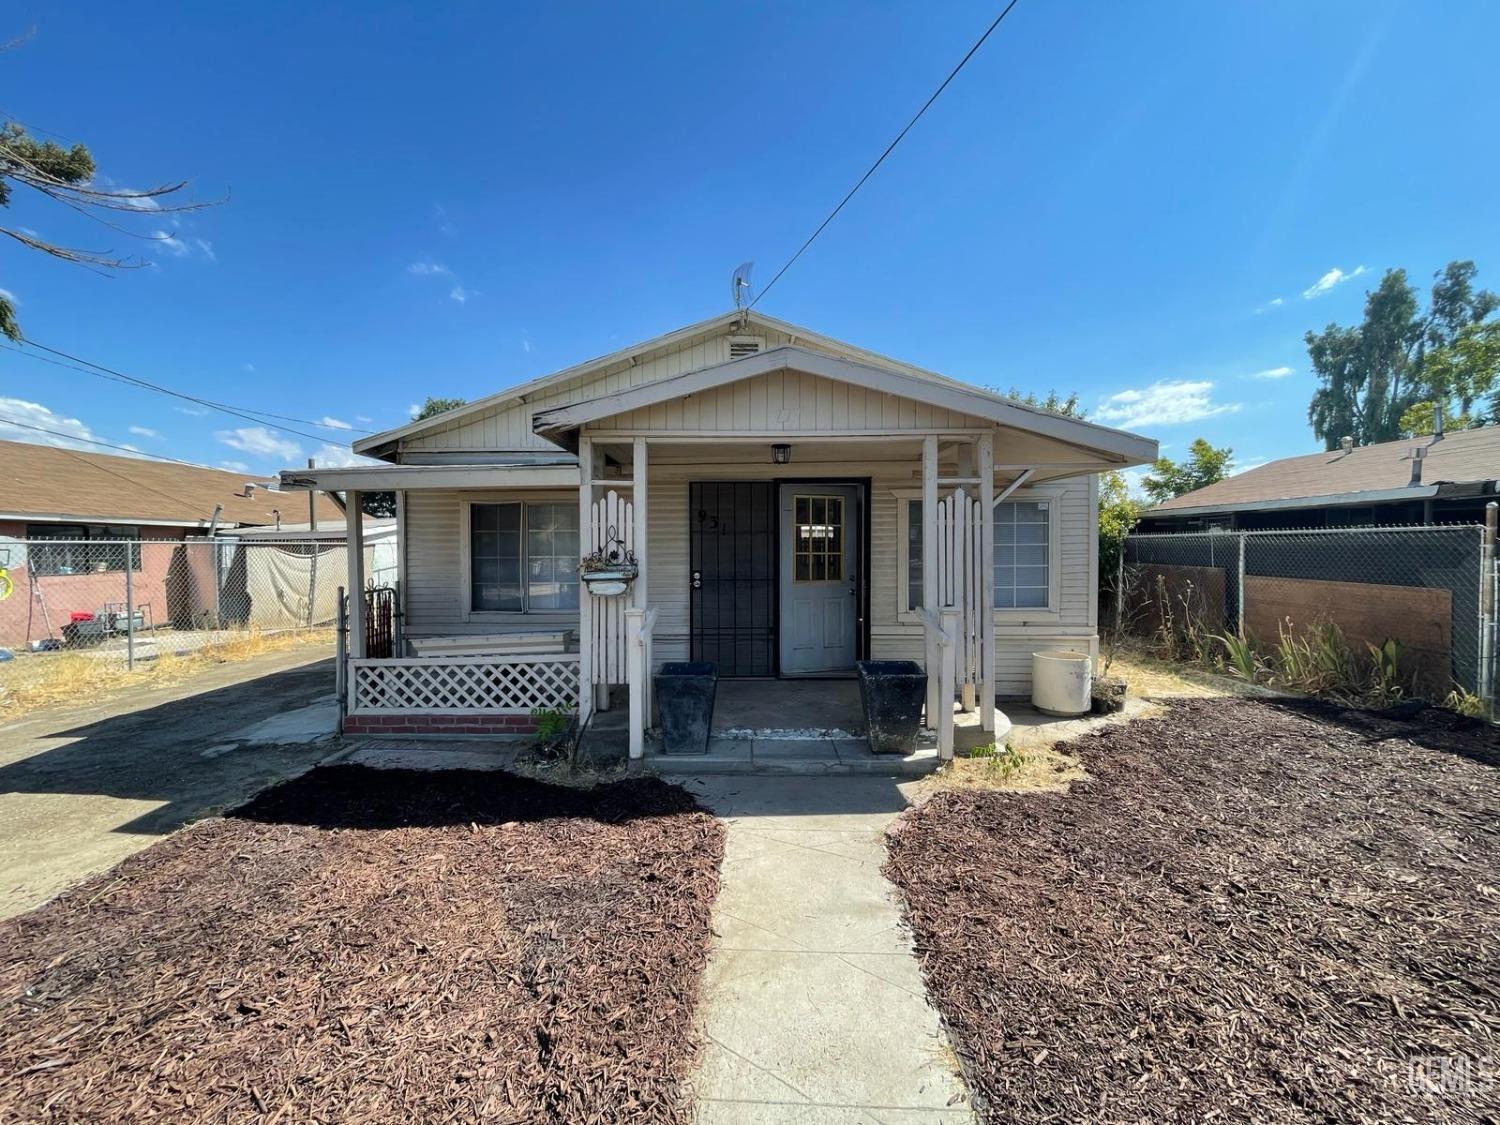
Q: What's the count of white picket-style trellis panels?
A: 2